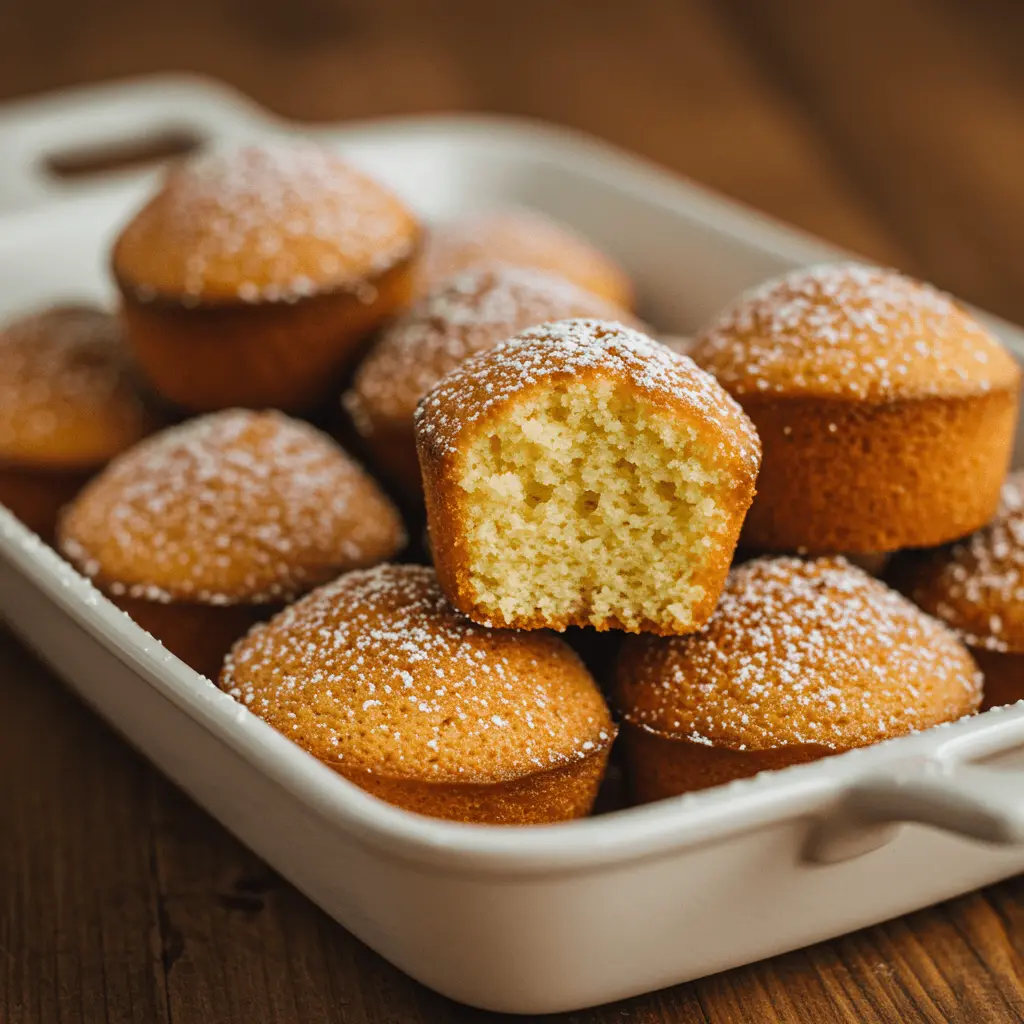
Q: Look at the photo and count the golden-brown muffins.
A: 10